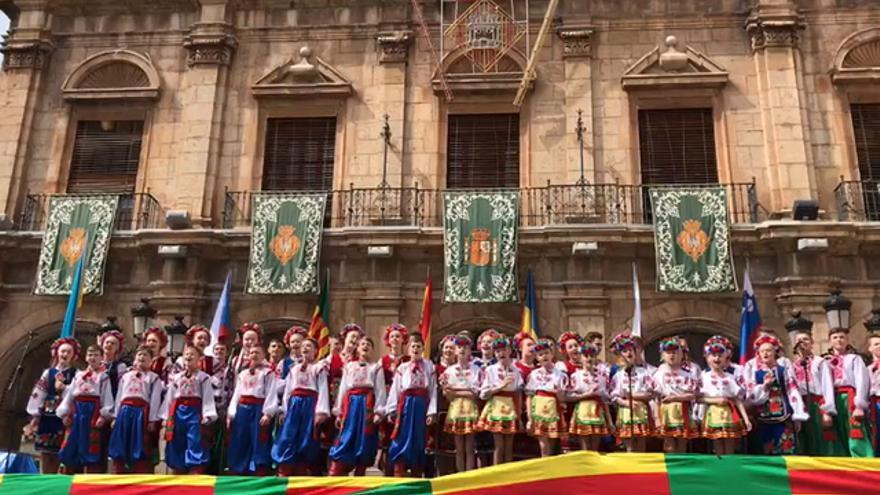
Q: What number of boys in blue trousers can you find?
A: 7